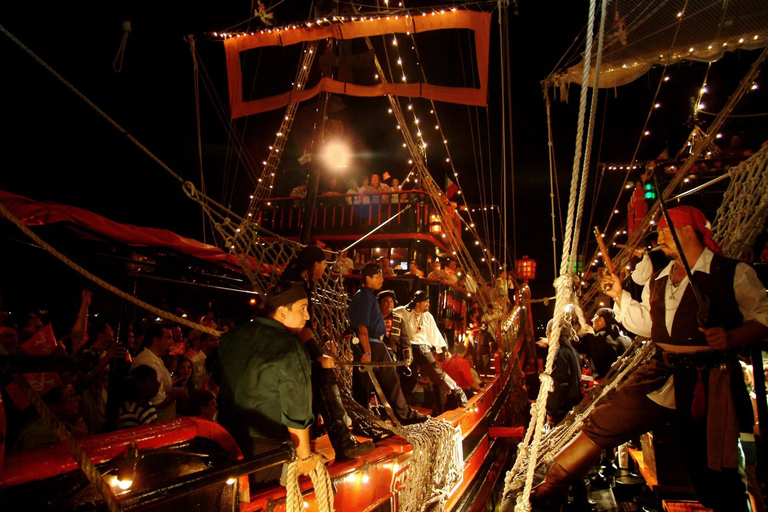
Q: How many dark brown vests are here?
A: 1